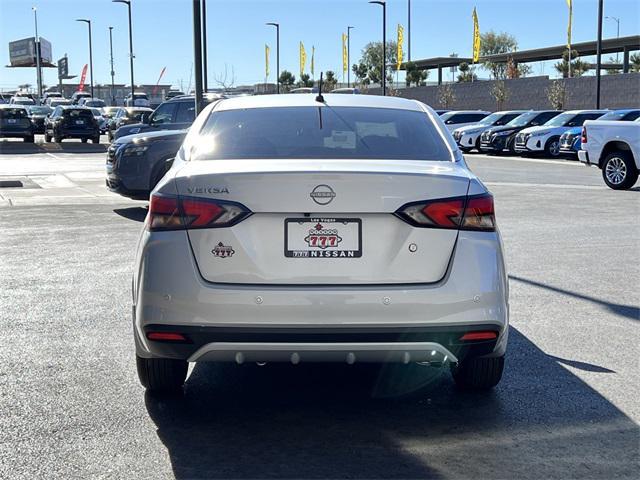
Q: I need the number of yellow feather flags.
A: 7